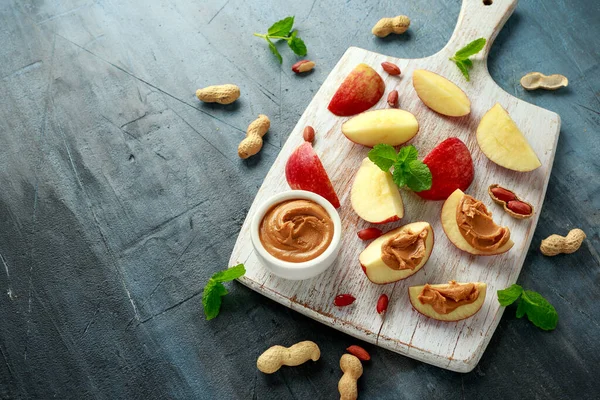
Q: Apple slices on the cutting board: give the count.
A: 10